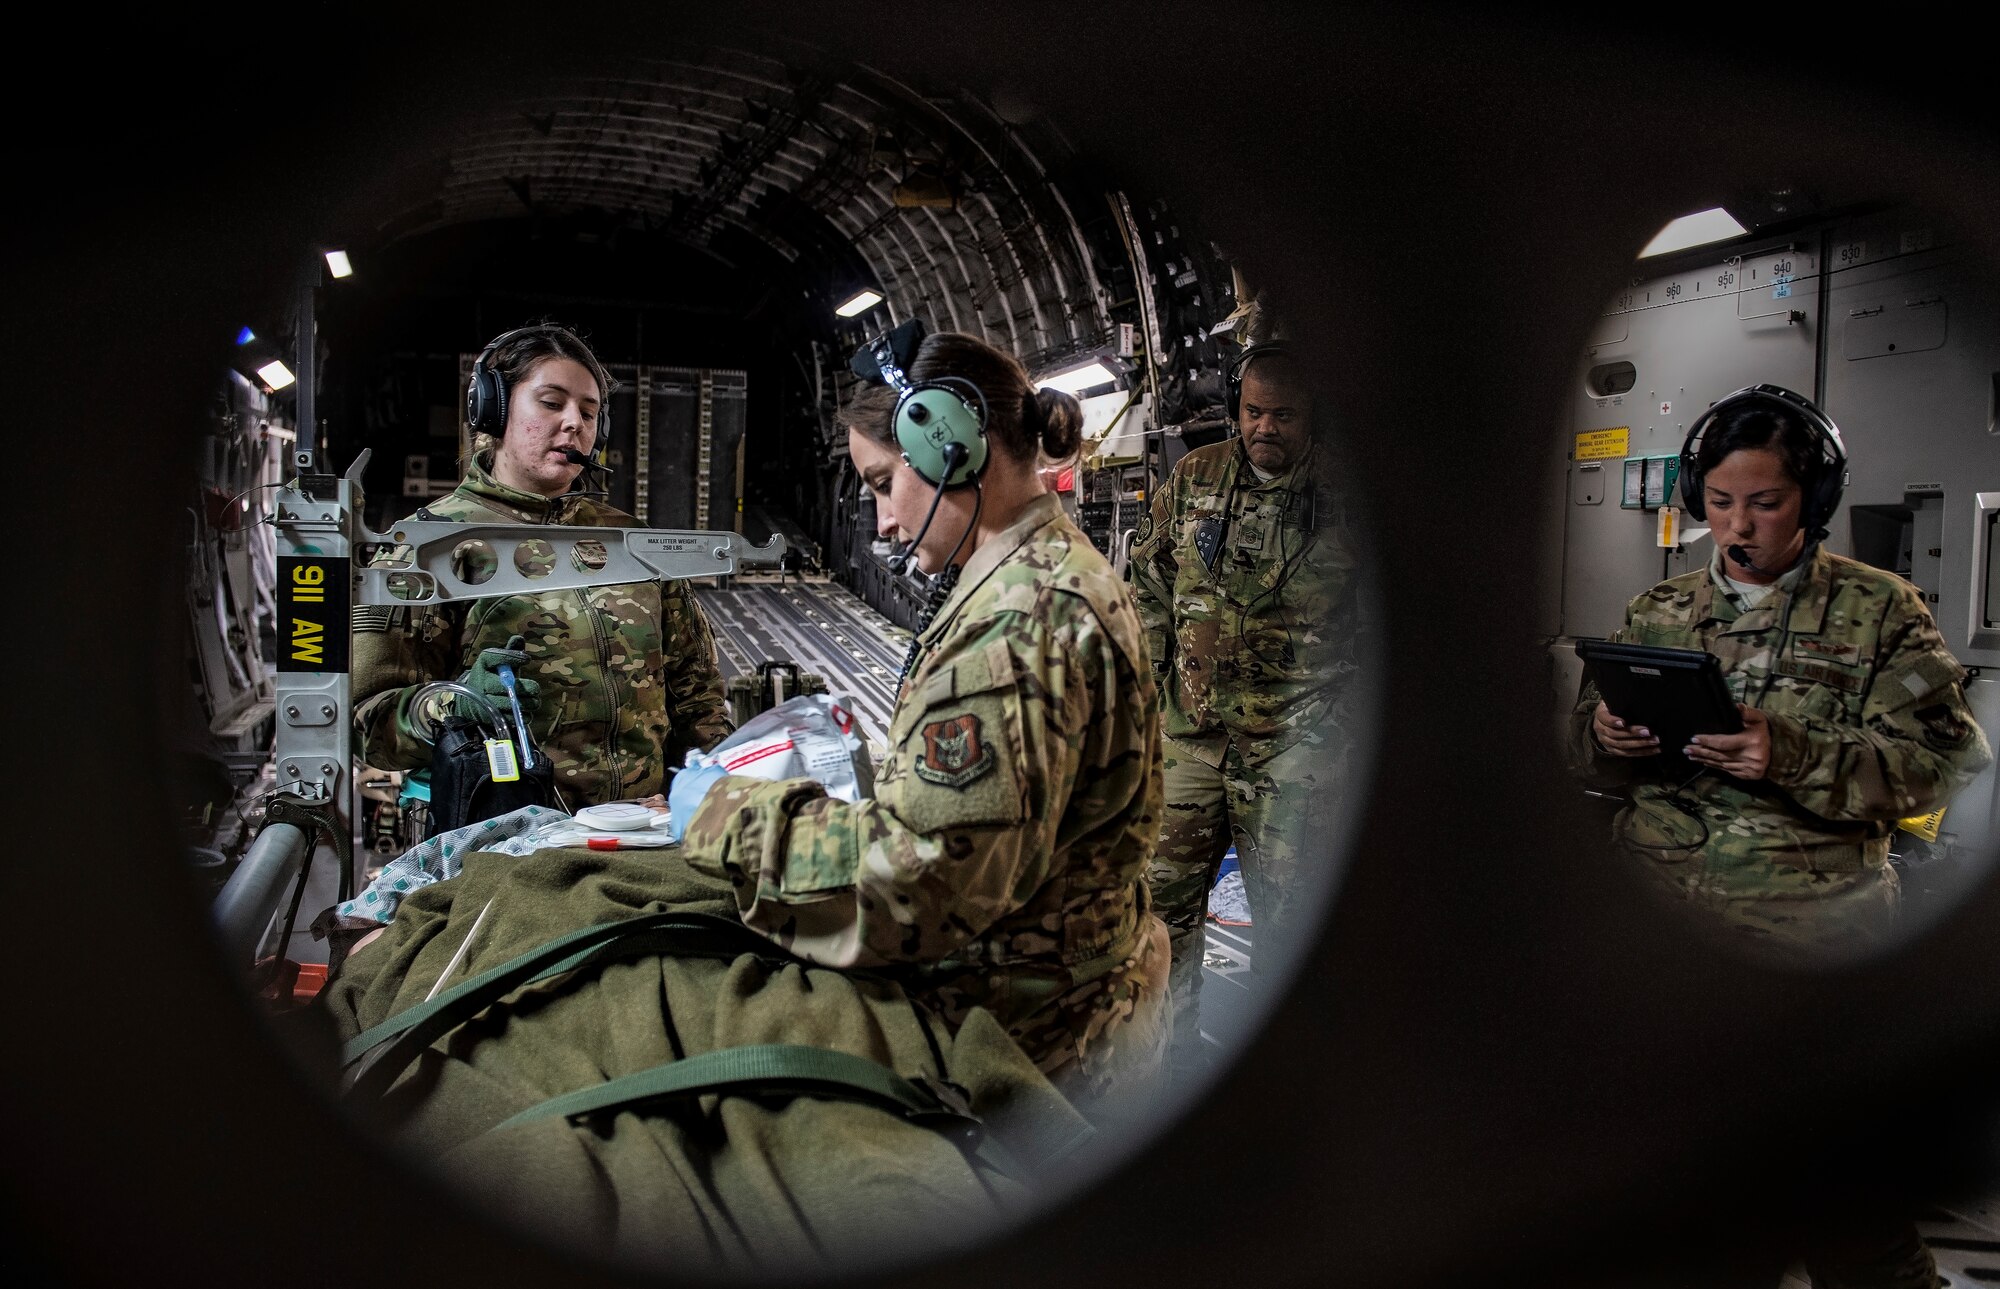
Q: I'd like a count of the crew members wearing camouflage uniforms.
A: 4